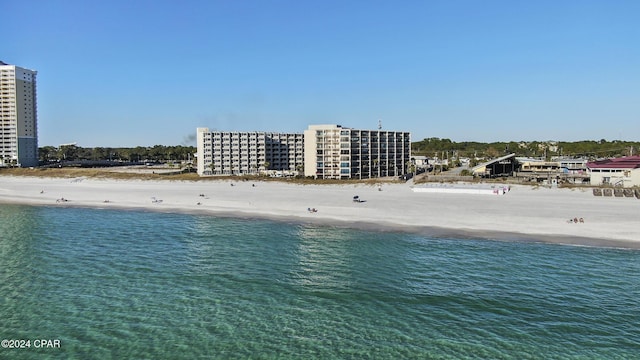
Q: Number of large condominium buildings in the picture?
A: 3